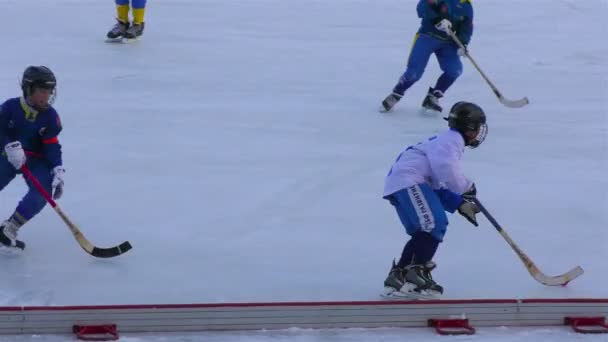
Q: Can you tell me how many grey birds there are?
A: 0